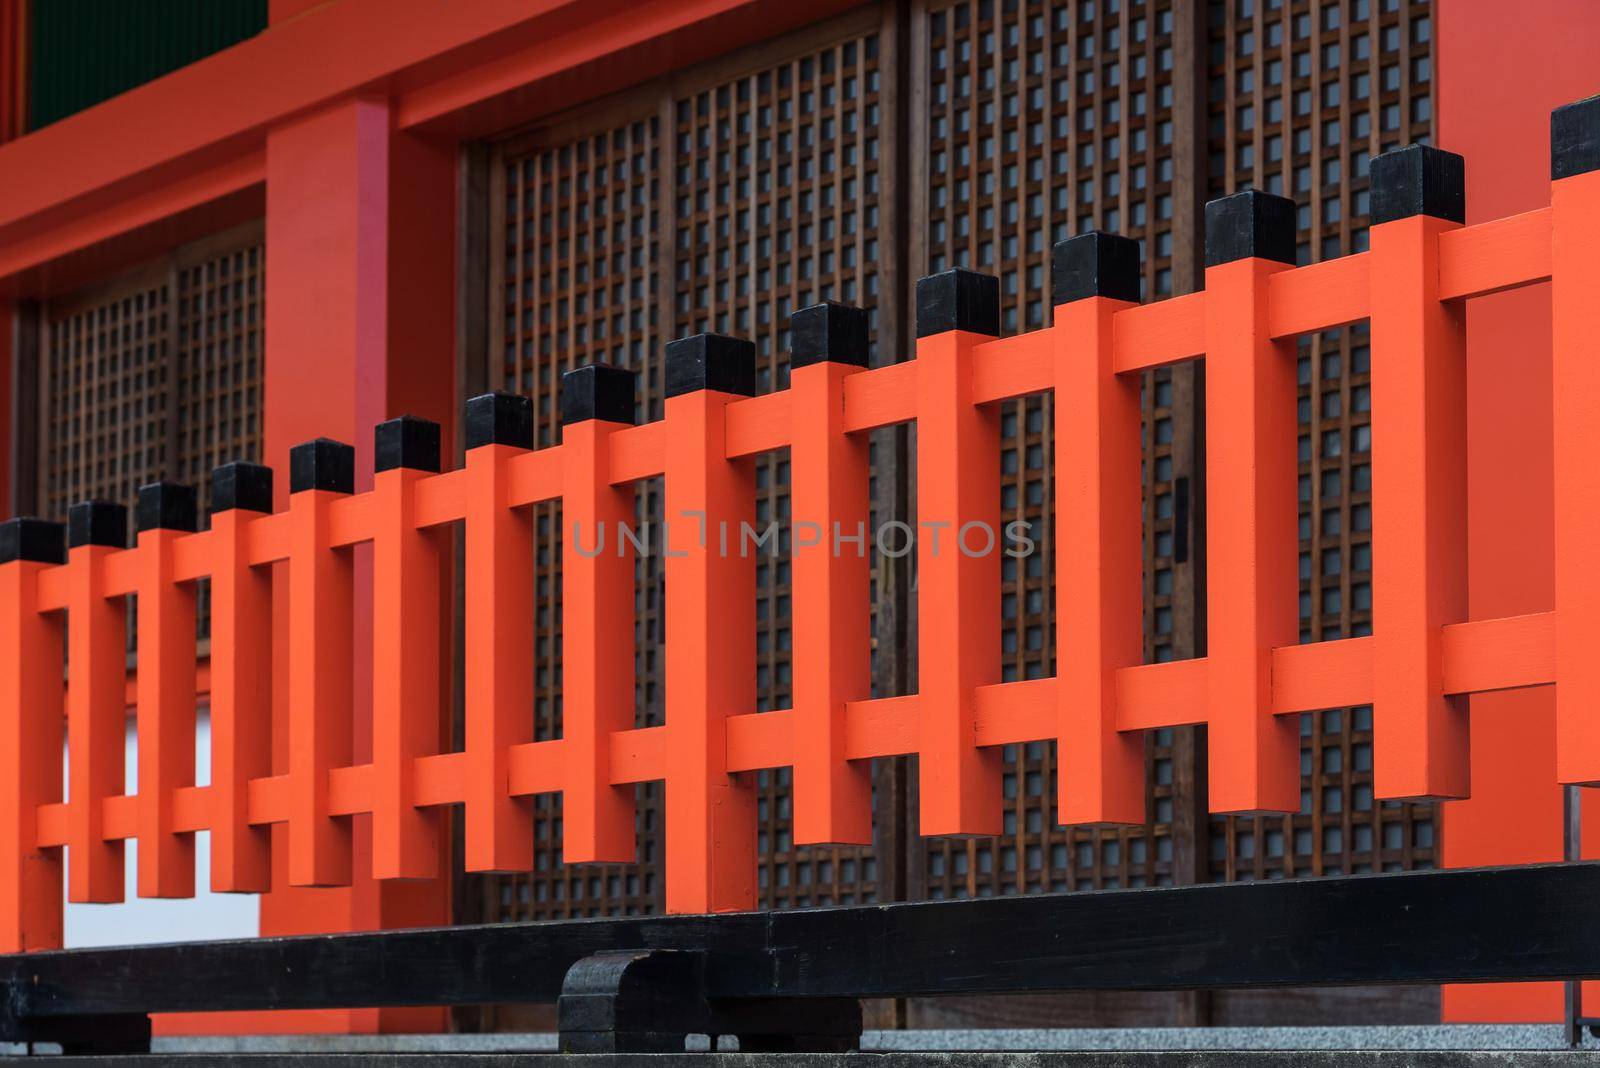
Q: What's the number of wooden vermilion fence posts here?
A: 15